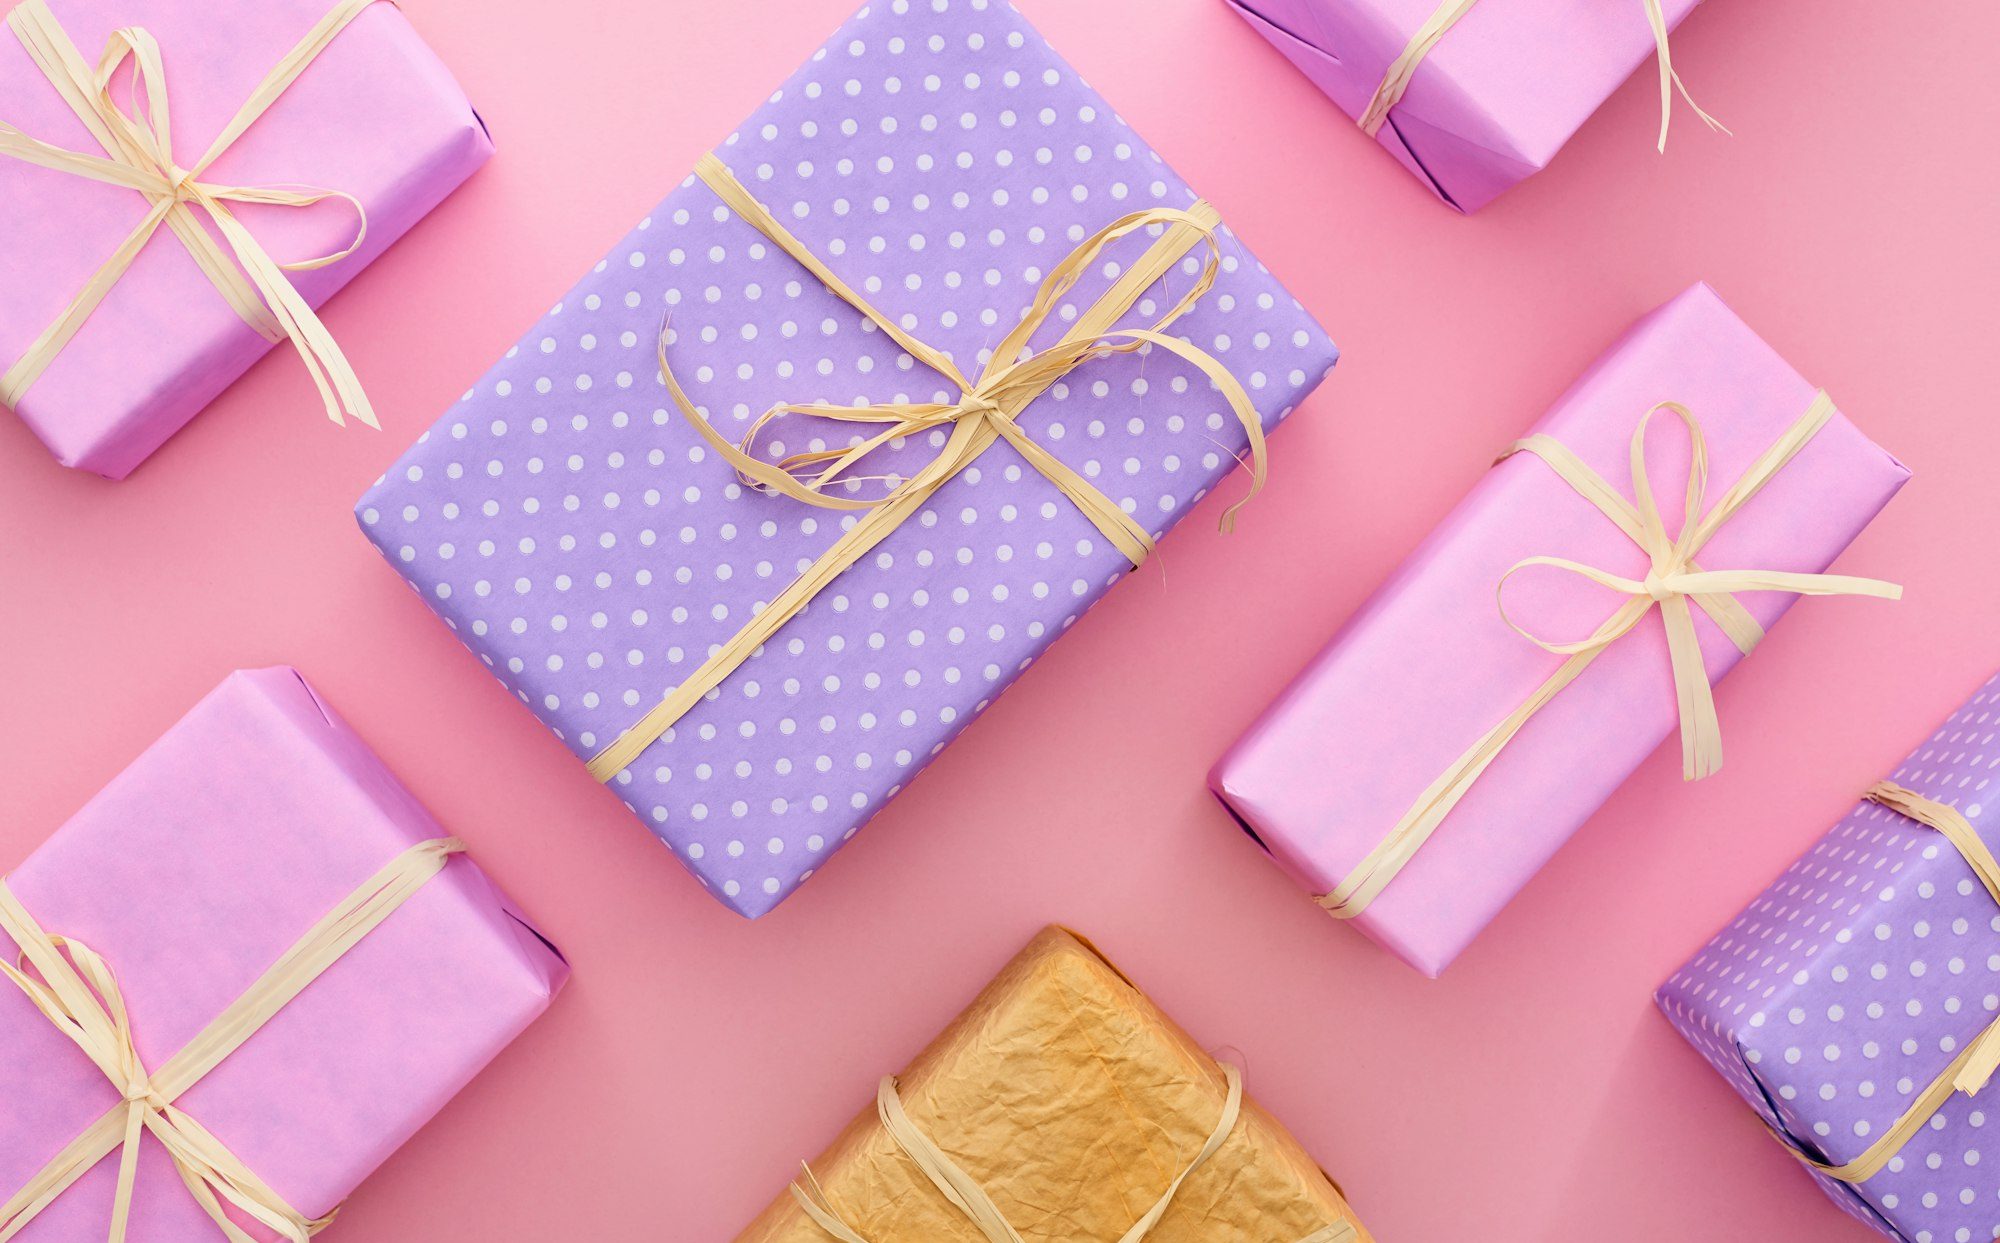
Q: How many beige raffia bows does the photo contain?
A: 4